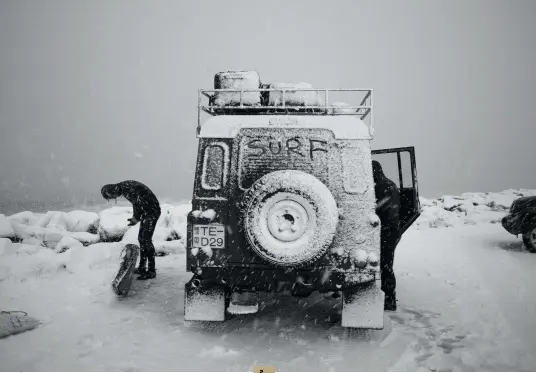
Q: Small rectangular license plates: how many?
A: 1